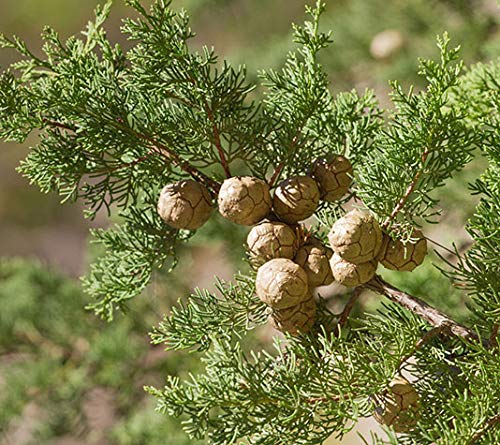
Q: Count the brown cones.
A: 12